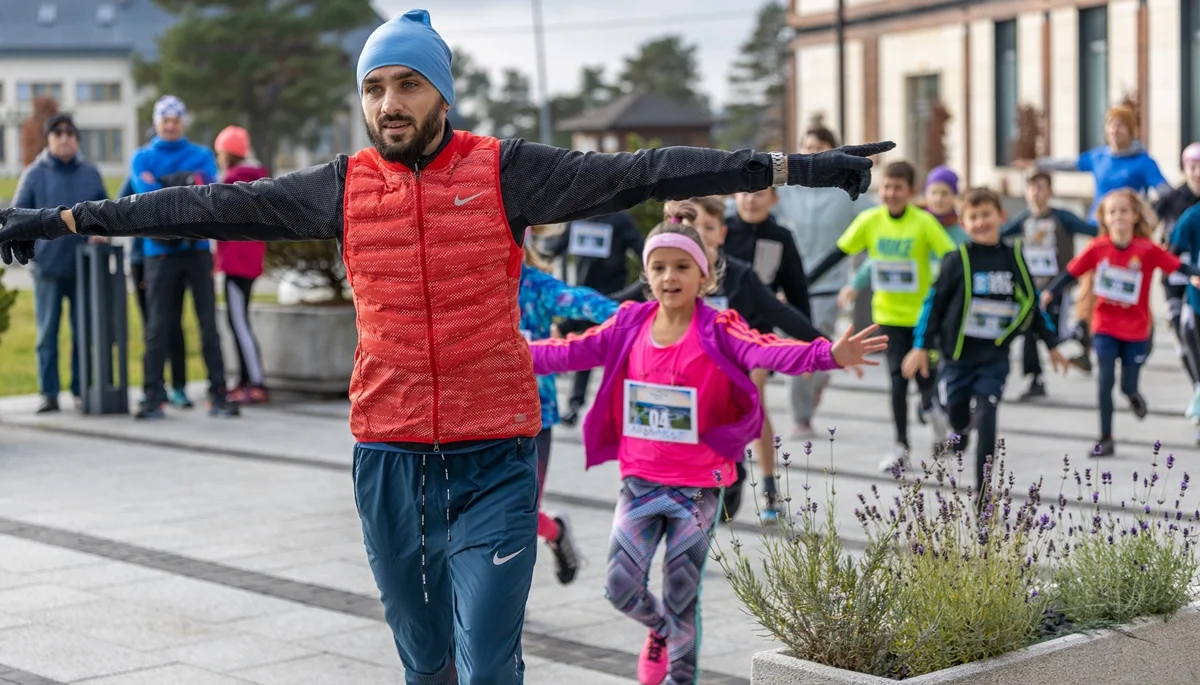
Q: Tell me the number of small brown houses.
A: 1